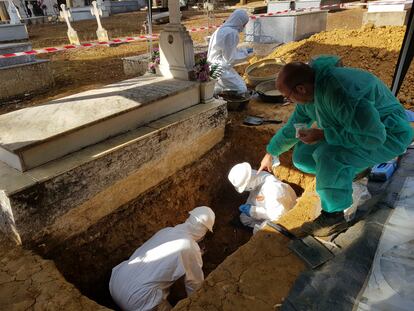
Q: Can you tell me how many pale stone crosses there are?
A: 2